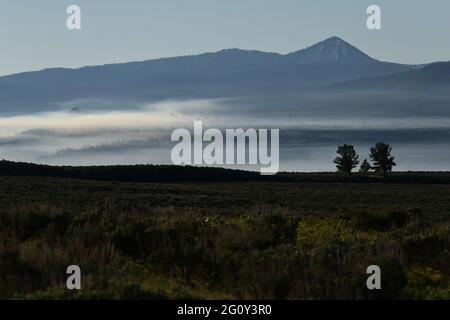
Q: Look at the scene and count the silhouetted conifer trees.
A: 3